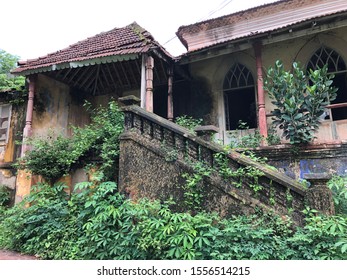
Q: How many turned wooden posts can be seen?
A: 4